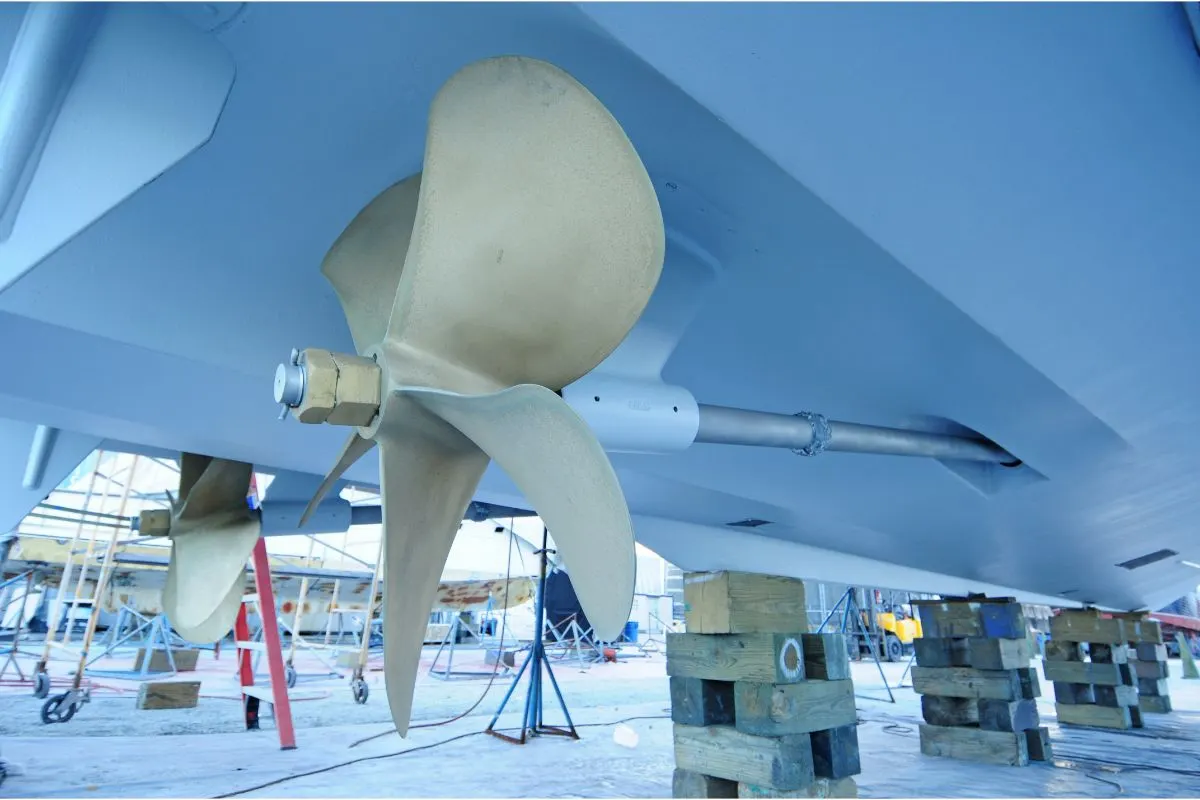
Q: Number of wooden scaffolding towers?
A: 4